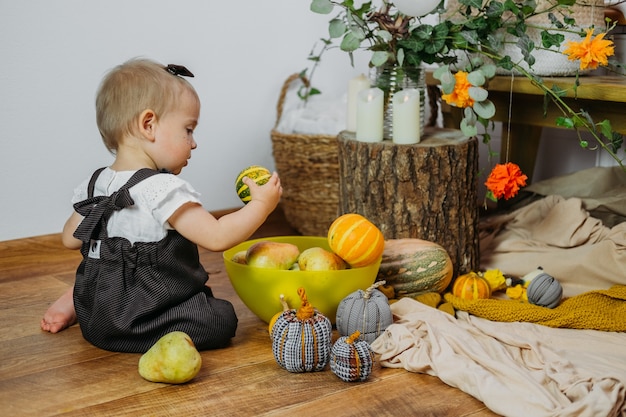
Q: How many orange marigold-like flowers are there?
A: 3